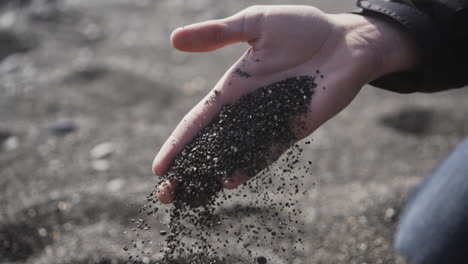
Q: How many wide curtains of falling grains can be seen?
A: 1